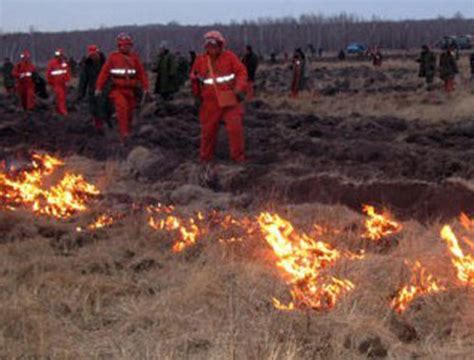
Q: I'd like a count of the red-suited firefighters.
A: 4